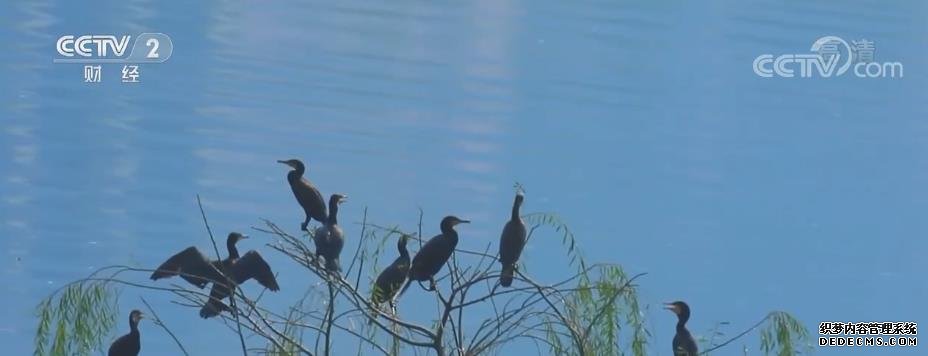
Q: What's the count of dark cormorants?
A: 8